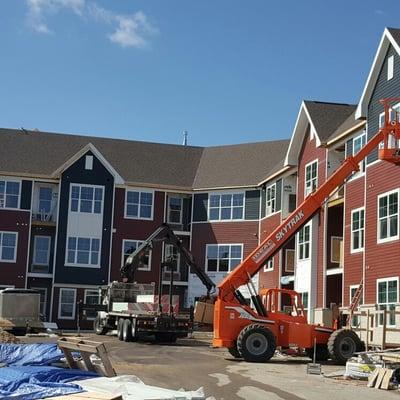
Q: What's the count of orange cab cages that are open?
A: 1